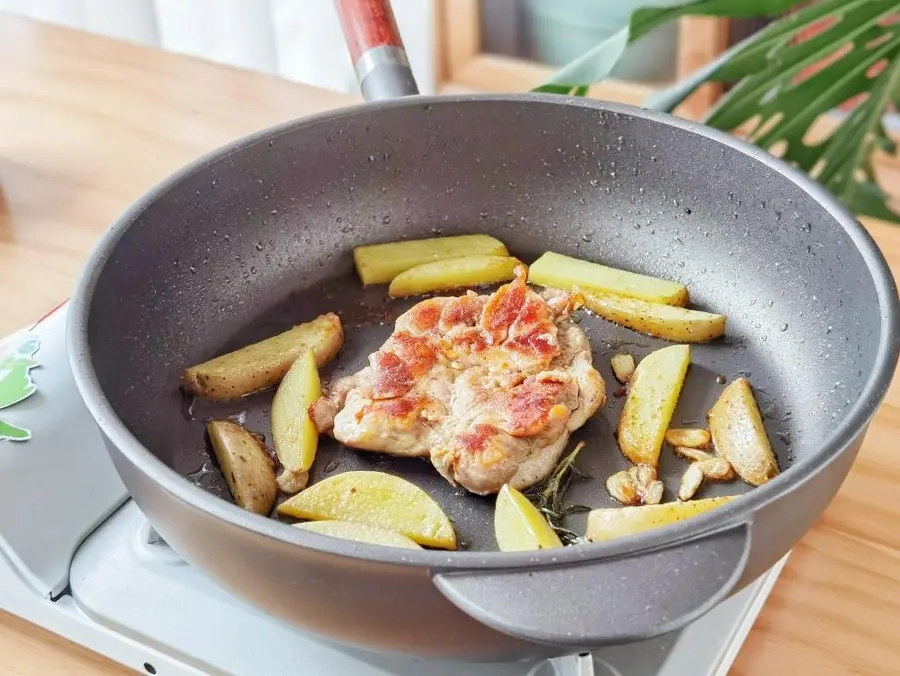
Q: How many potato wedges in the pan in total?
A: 13